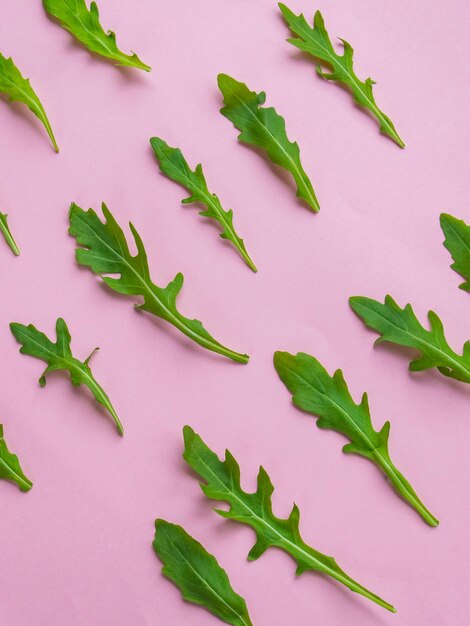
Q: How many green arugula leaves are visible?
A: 14